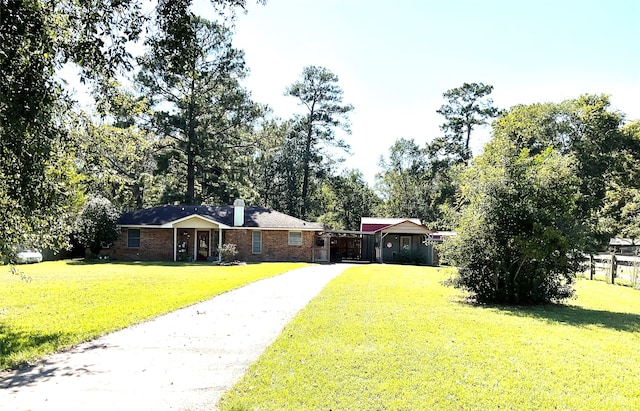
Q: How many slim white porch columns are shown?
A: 2